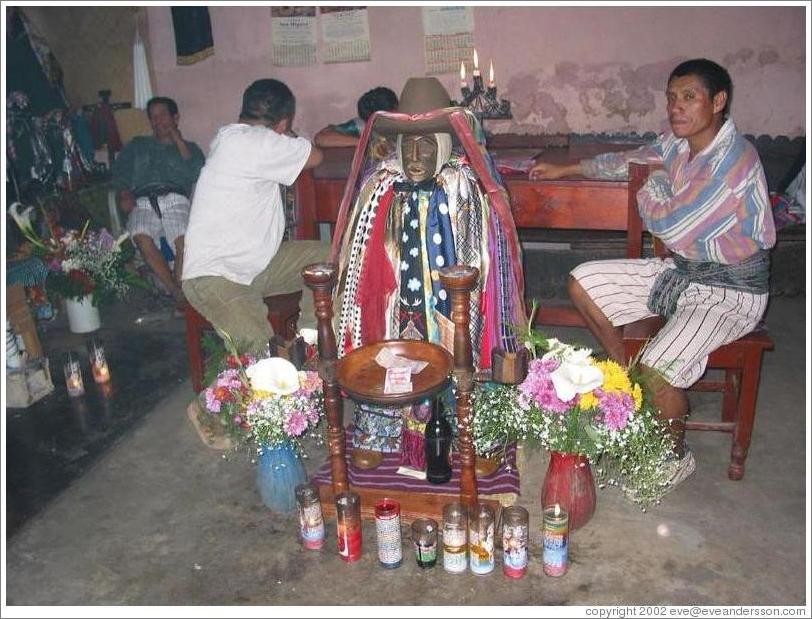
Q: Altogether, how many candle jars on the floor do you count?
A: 10